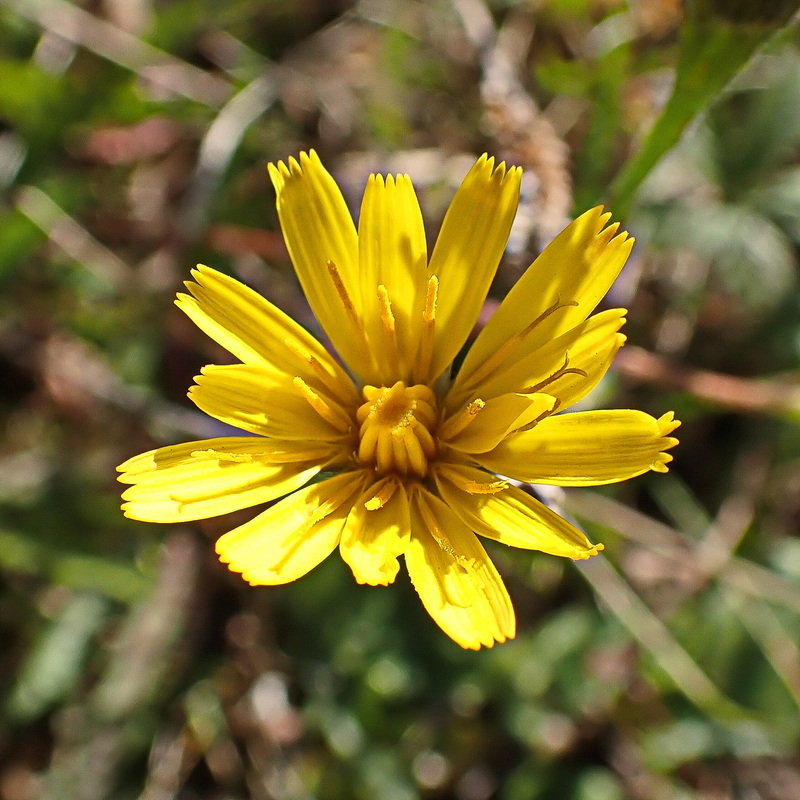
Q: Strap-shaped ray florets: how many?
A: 14